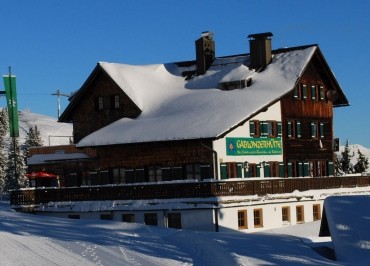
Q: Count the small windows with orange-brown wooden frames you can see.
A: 5